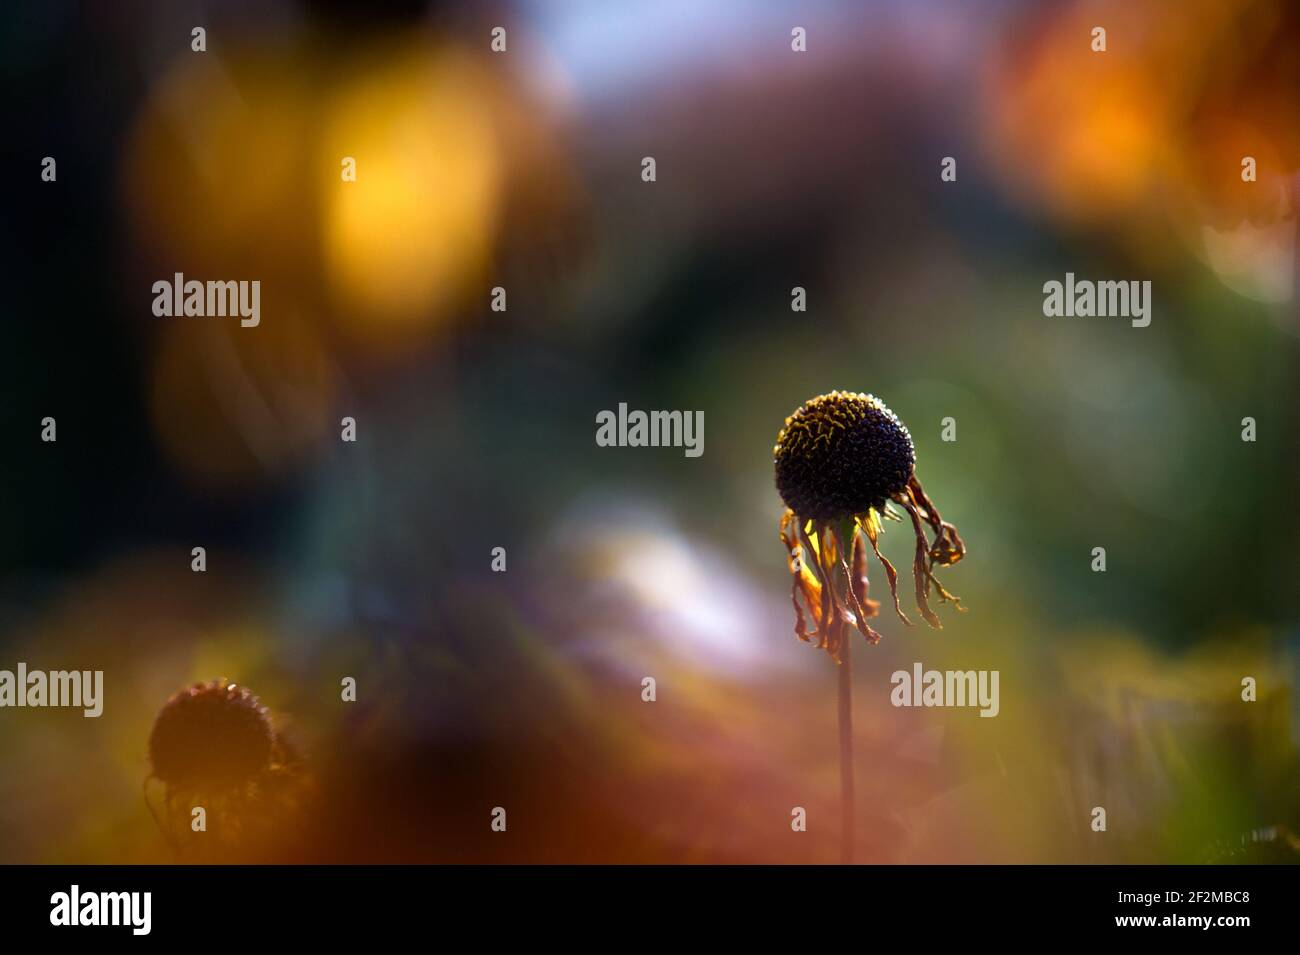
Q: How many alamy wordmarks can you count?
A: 6